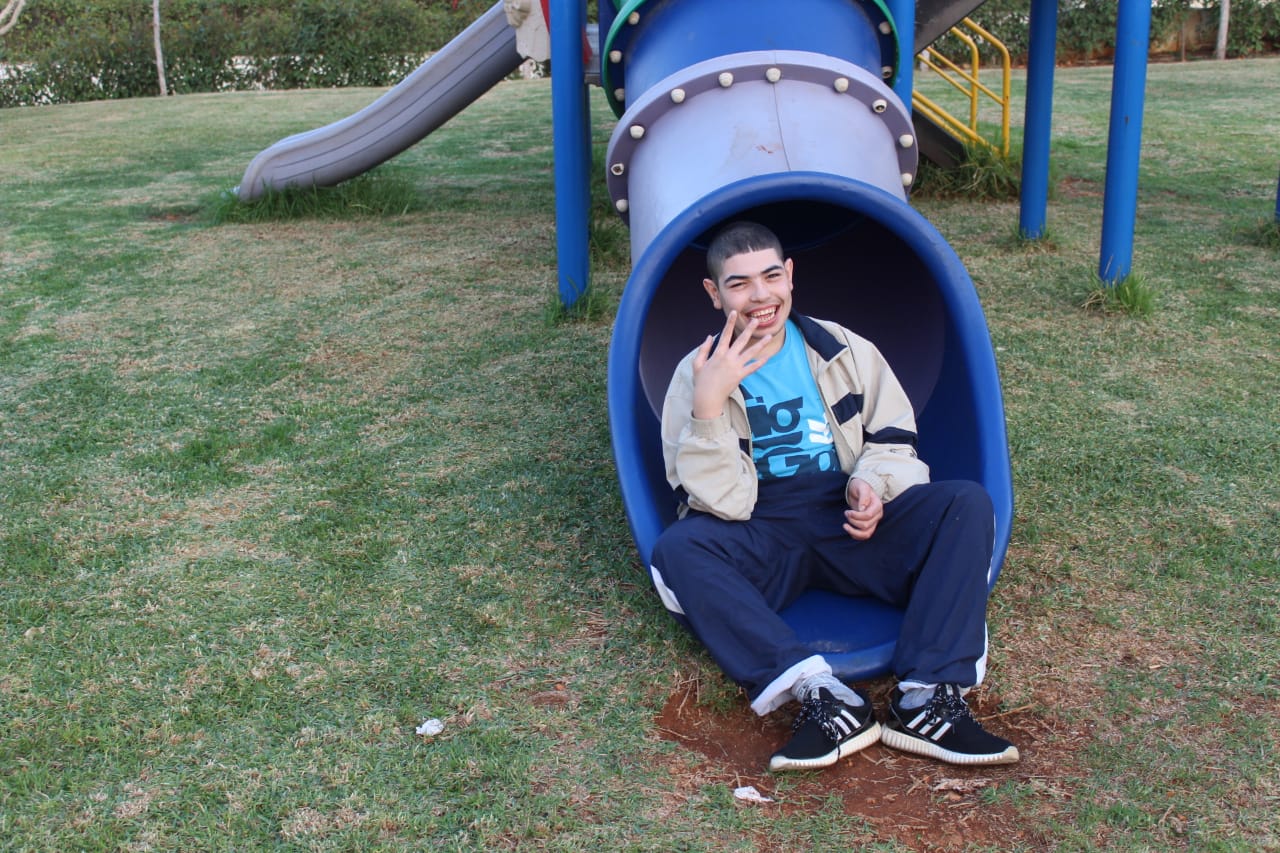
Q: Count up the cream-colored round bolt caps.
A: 15